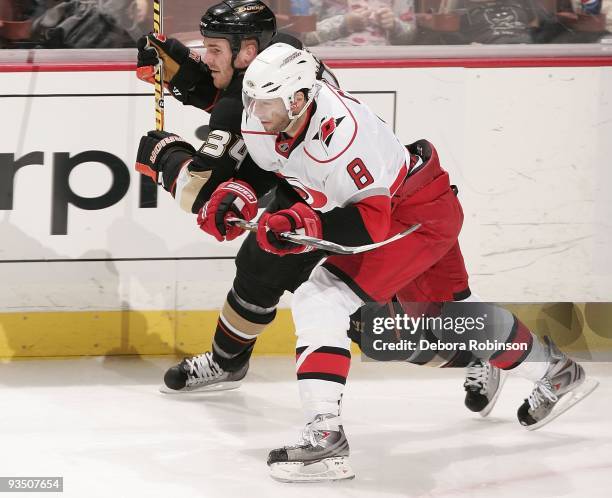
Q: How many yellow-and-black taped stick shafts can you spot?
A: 1